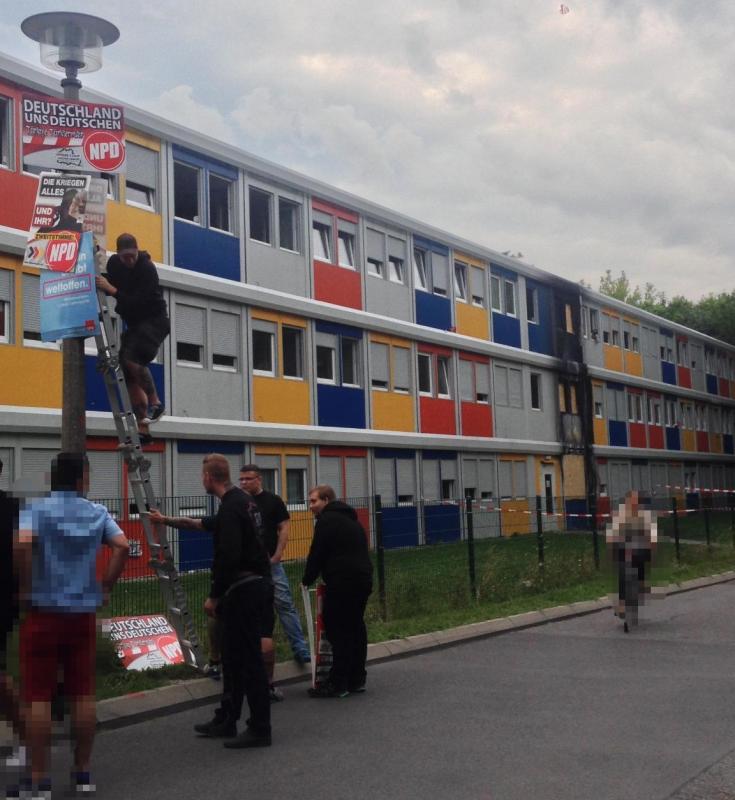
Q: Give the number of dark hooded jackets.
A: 2